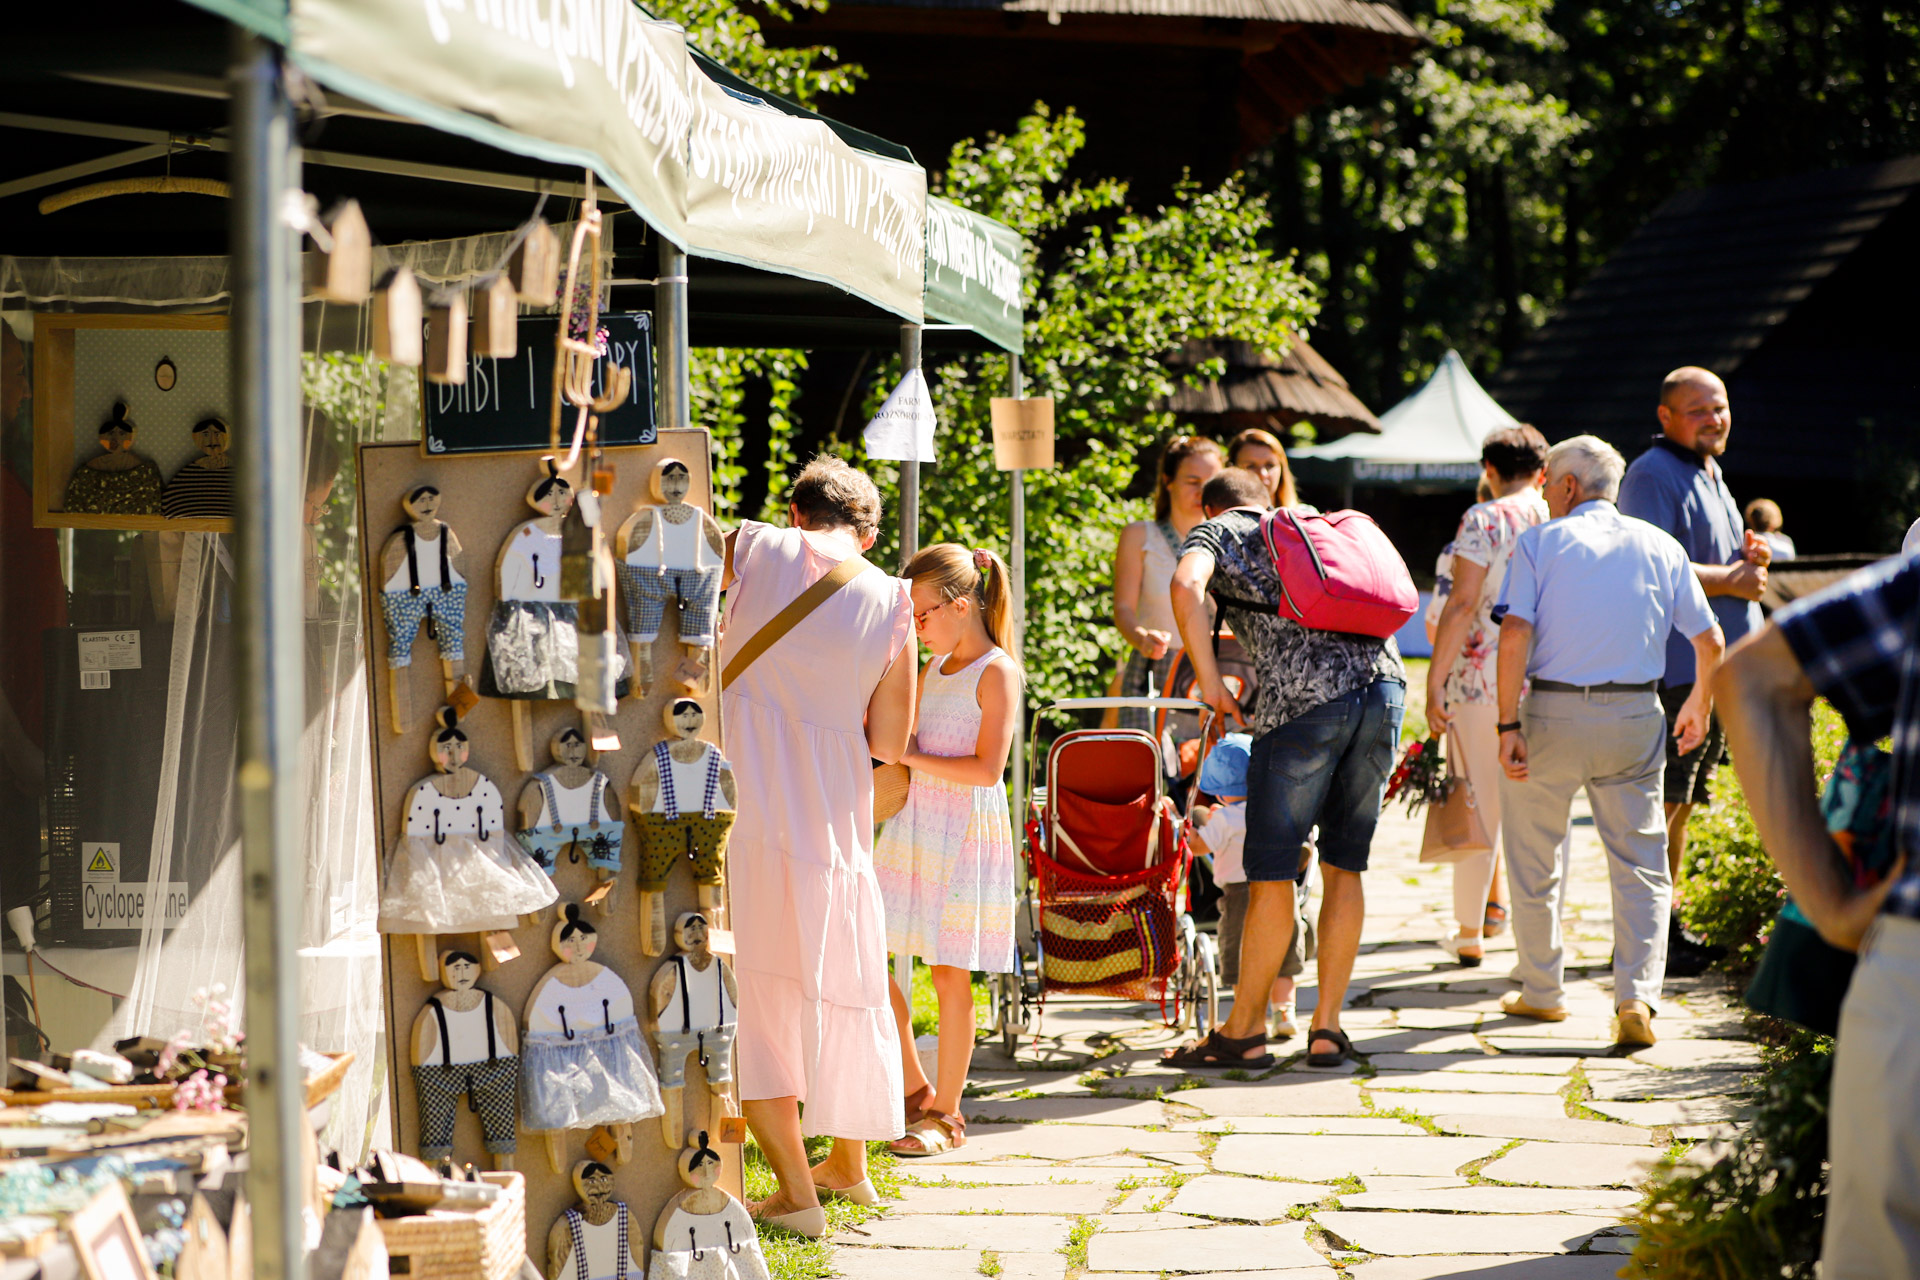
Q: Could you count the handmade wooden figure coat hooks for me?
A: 11